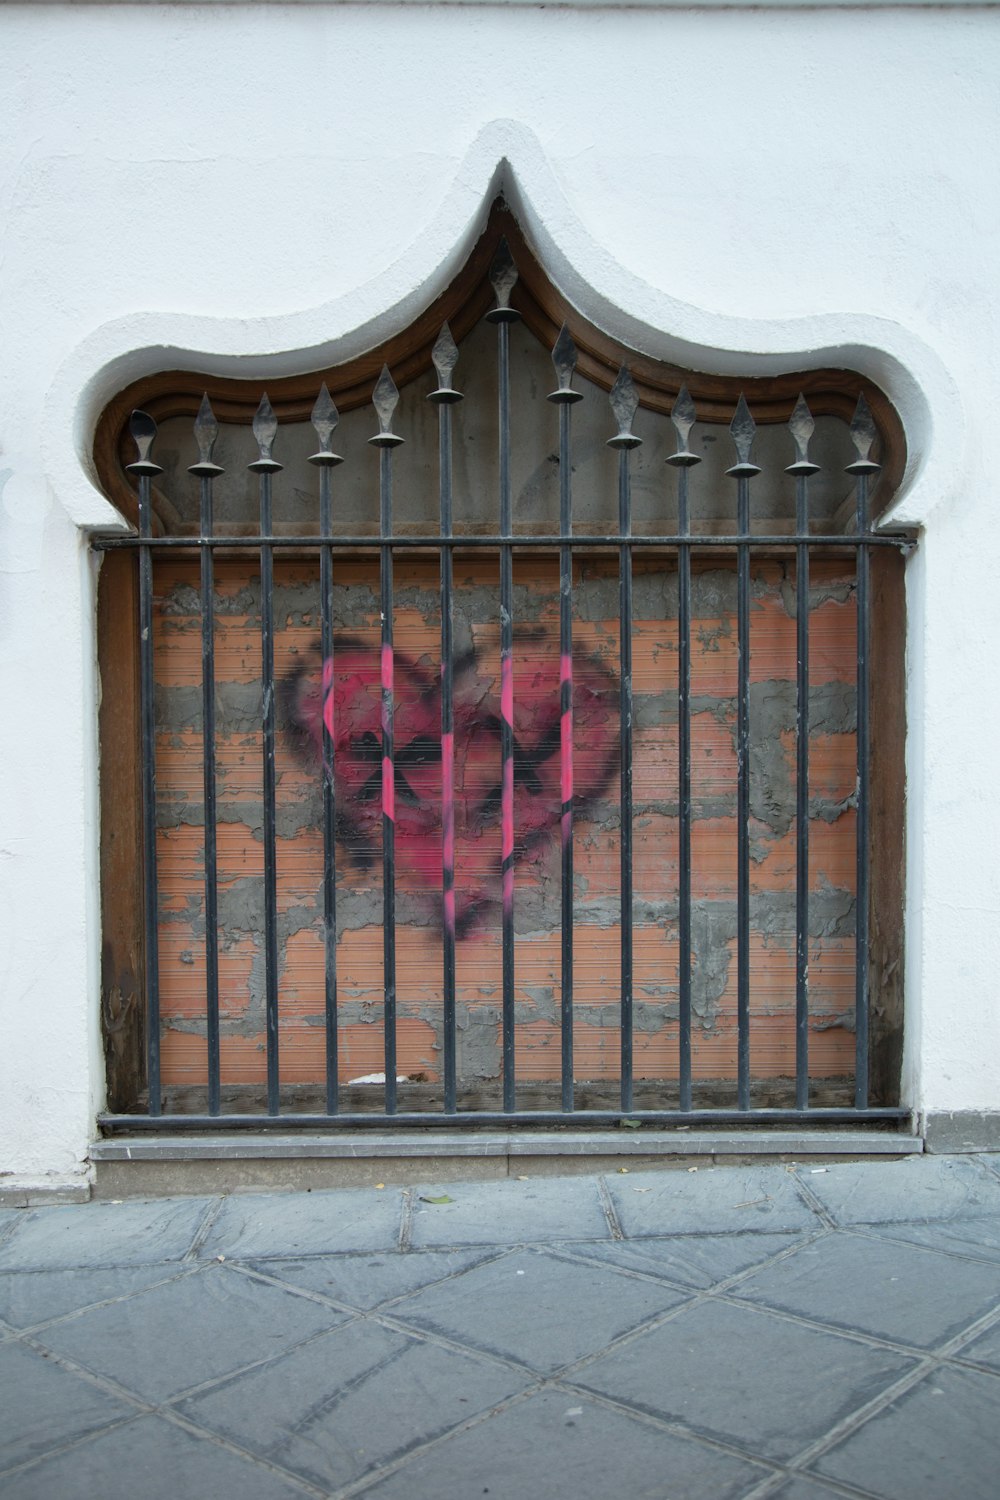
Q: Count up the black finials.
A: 13